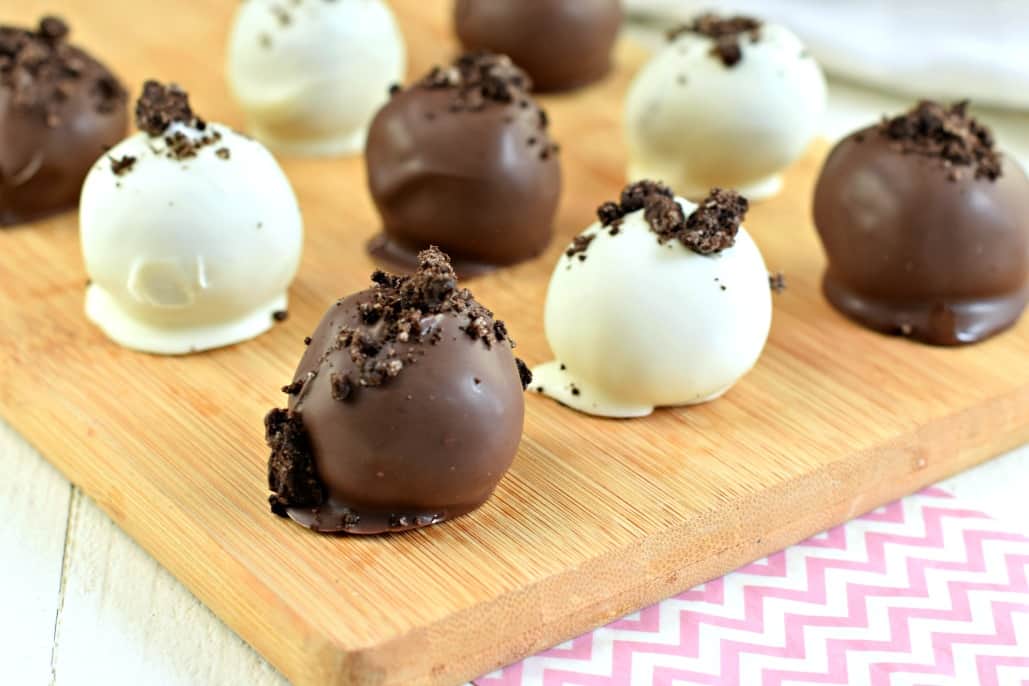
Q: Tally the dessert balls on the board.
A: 9